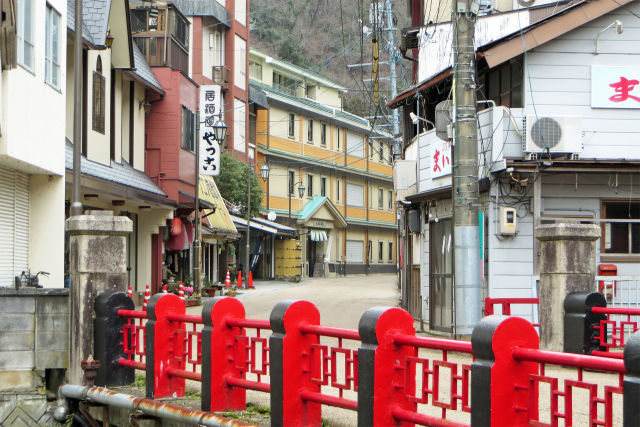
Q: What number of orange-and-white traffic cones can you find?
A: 5